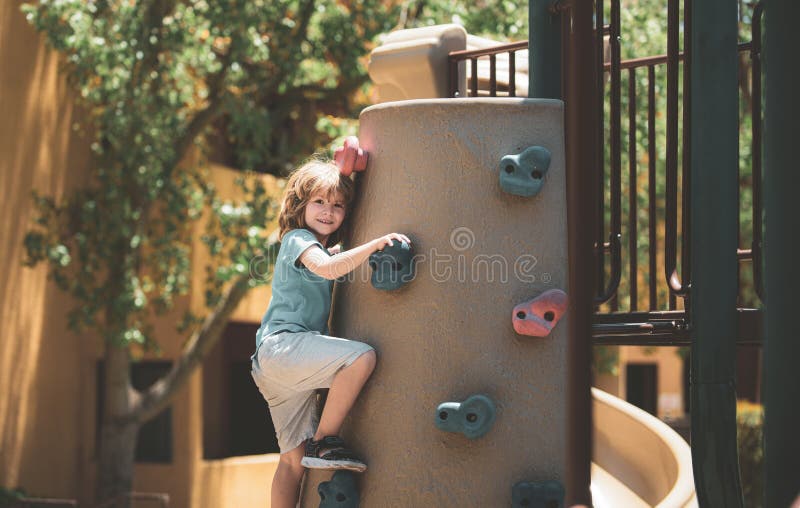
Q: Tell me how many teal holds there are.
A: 5